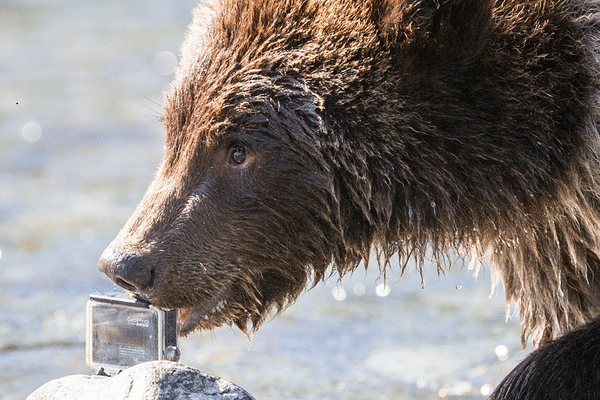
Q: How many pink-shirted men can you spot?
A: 0